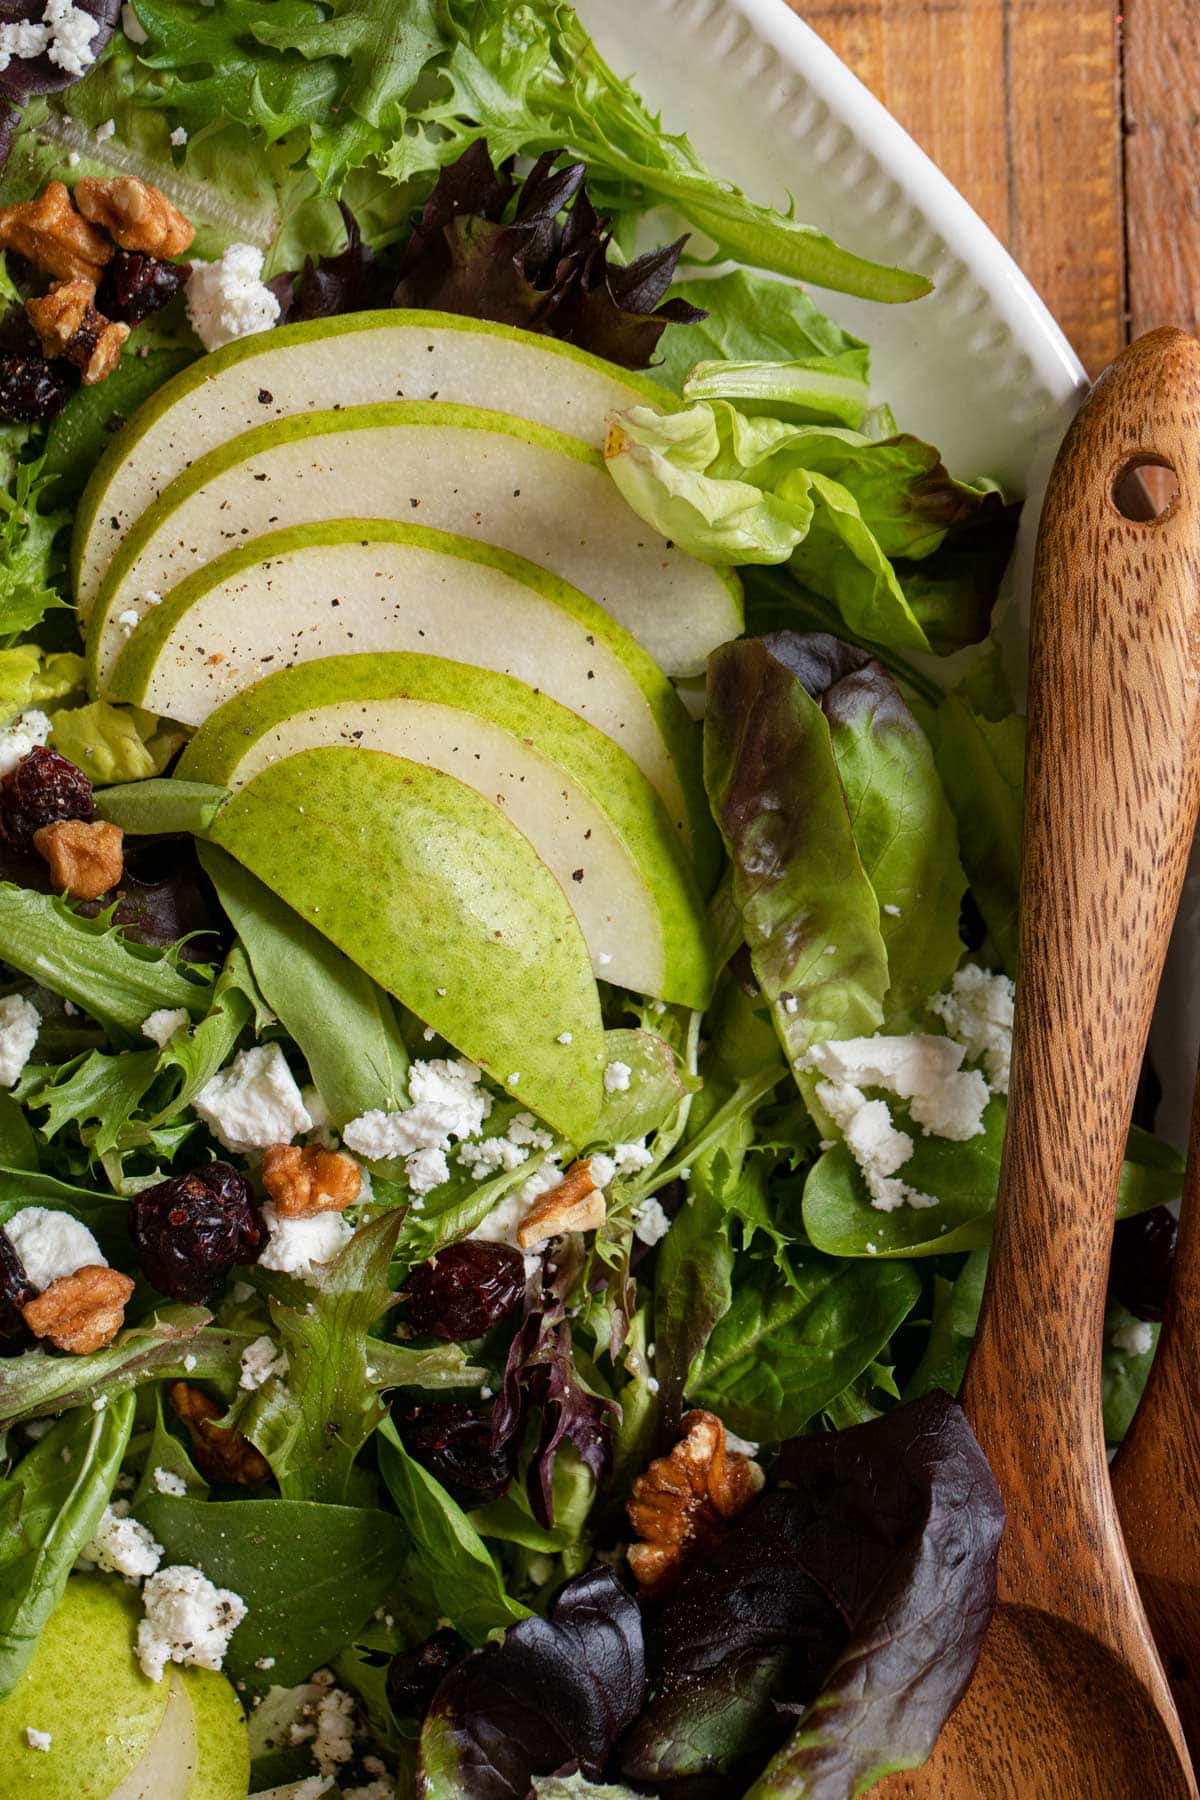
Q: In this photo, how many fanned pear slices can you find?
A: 5